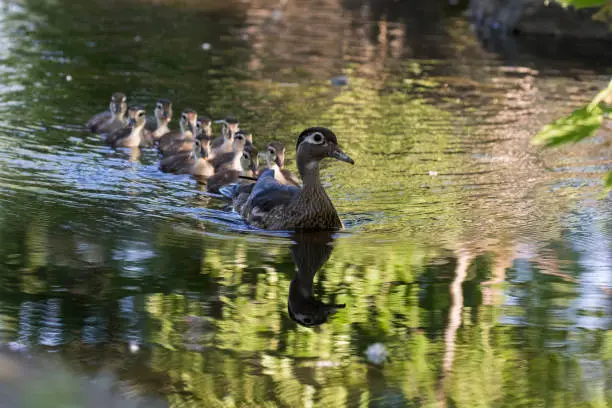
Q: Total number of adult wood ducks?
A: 1